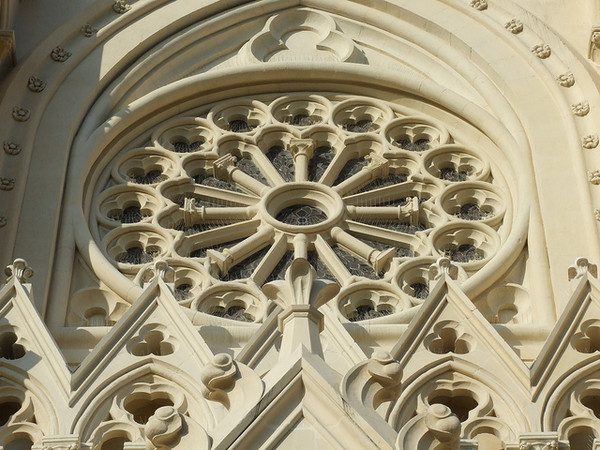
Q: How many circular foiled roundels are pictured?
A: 15